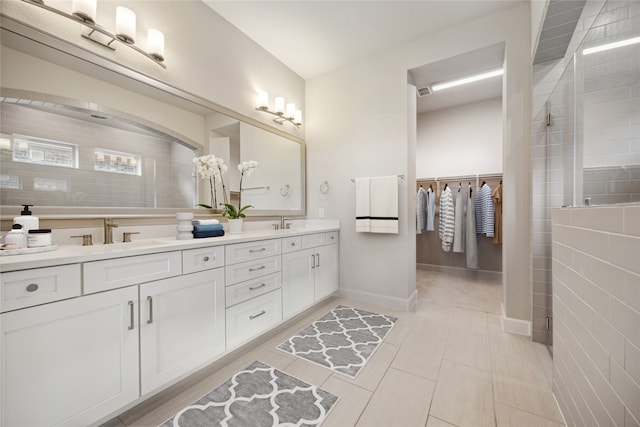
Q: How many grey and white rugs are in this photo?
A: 2